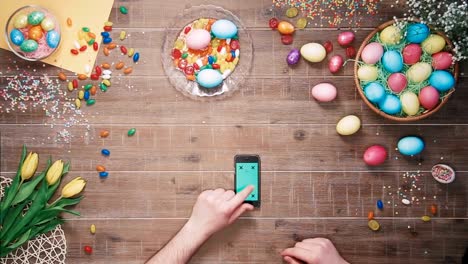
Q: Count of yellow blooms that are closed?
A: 3